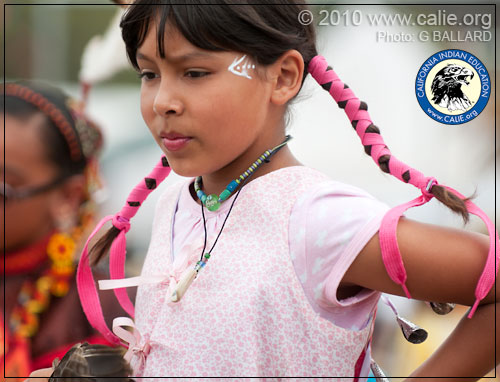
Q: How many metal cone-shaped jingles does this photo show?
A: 3